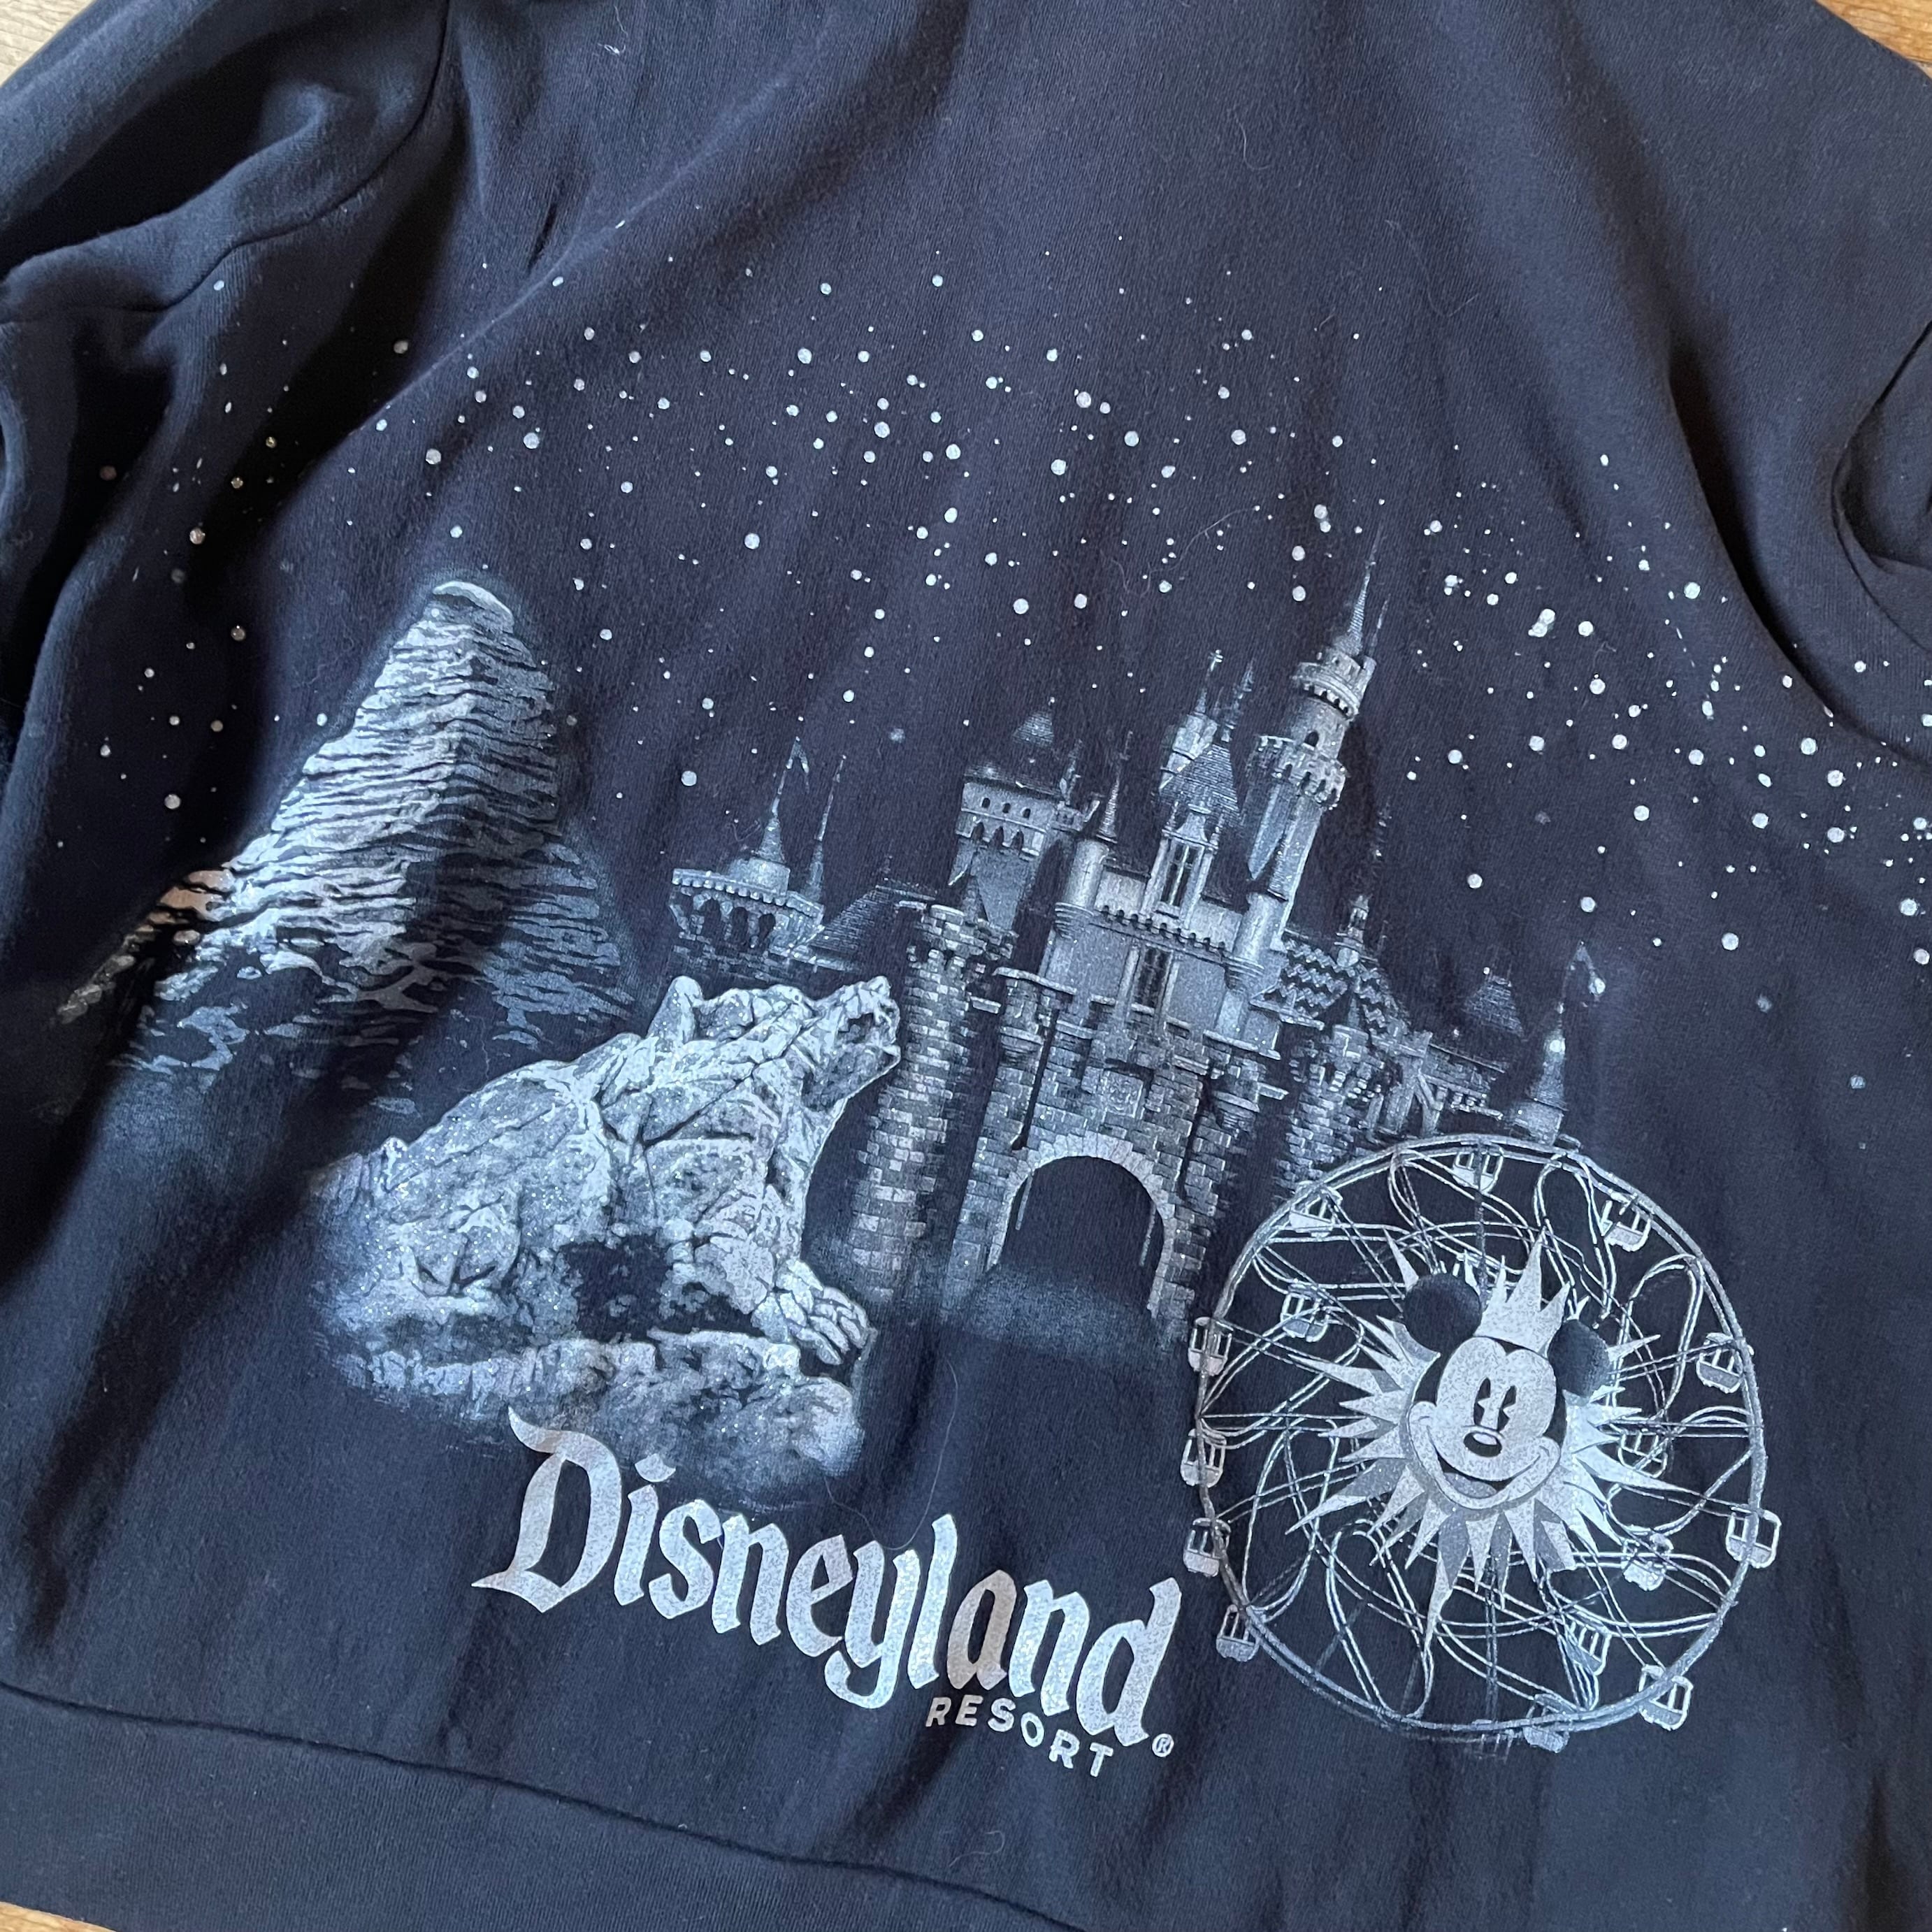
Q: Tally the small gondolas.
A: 15